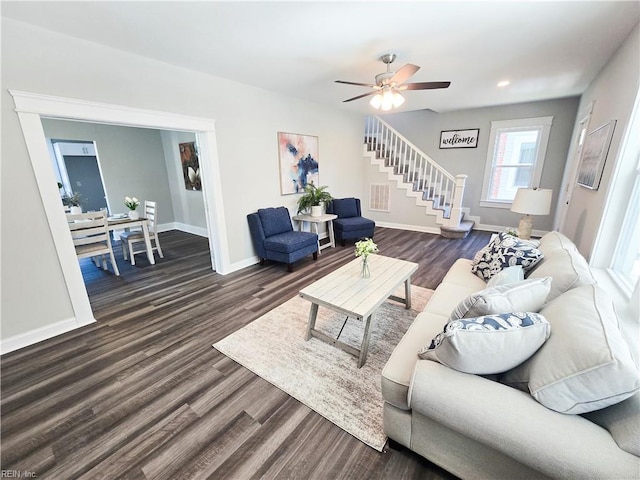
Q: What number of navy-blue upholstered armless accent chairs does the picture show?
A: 2